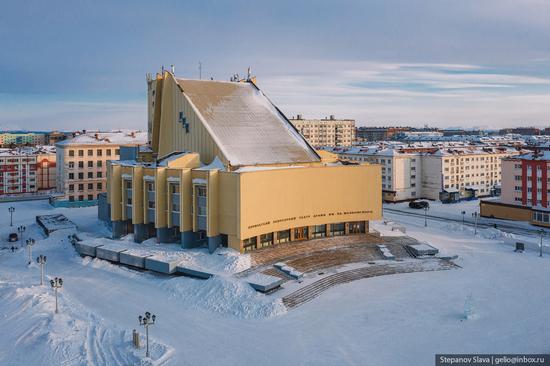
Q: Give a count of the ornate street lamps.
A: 9